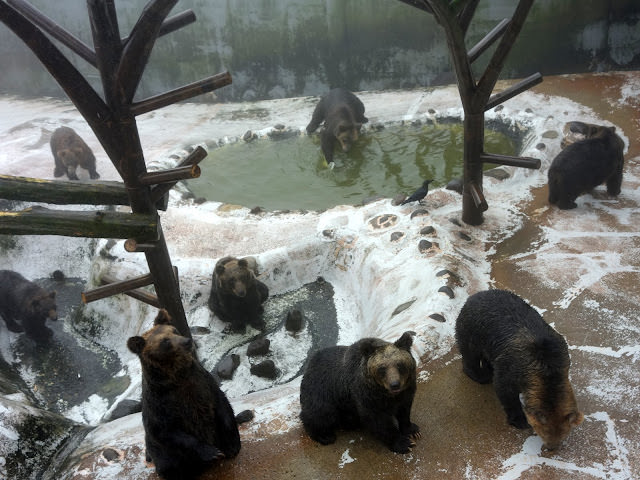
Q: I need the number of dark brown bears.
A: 8